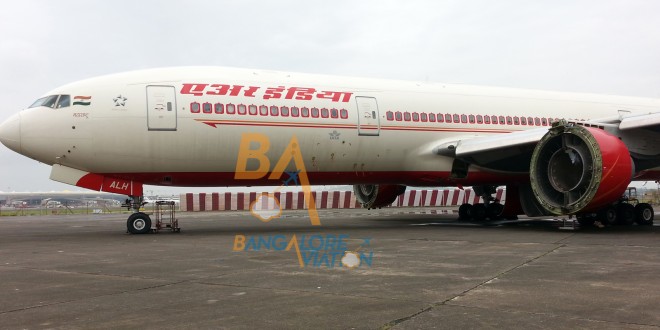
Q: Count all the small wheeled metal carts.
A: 1